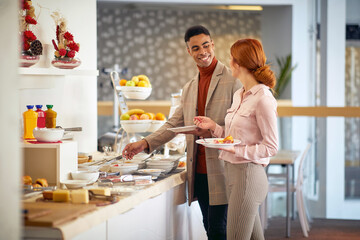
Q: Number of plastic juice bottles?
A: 3